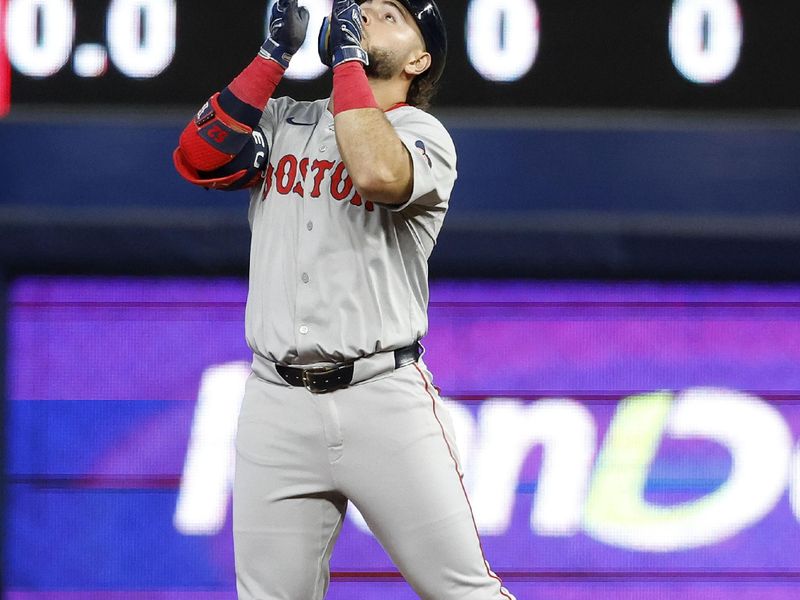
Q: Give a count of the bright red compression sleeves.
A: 2